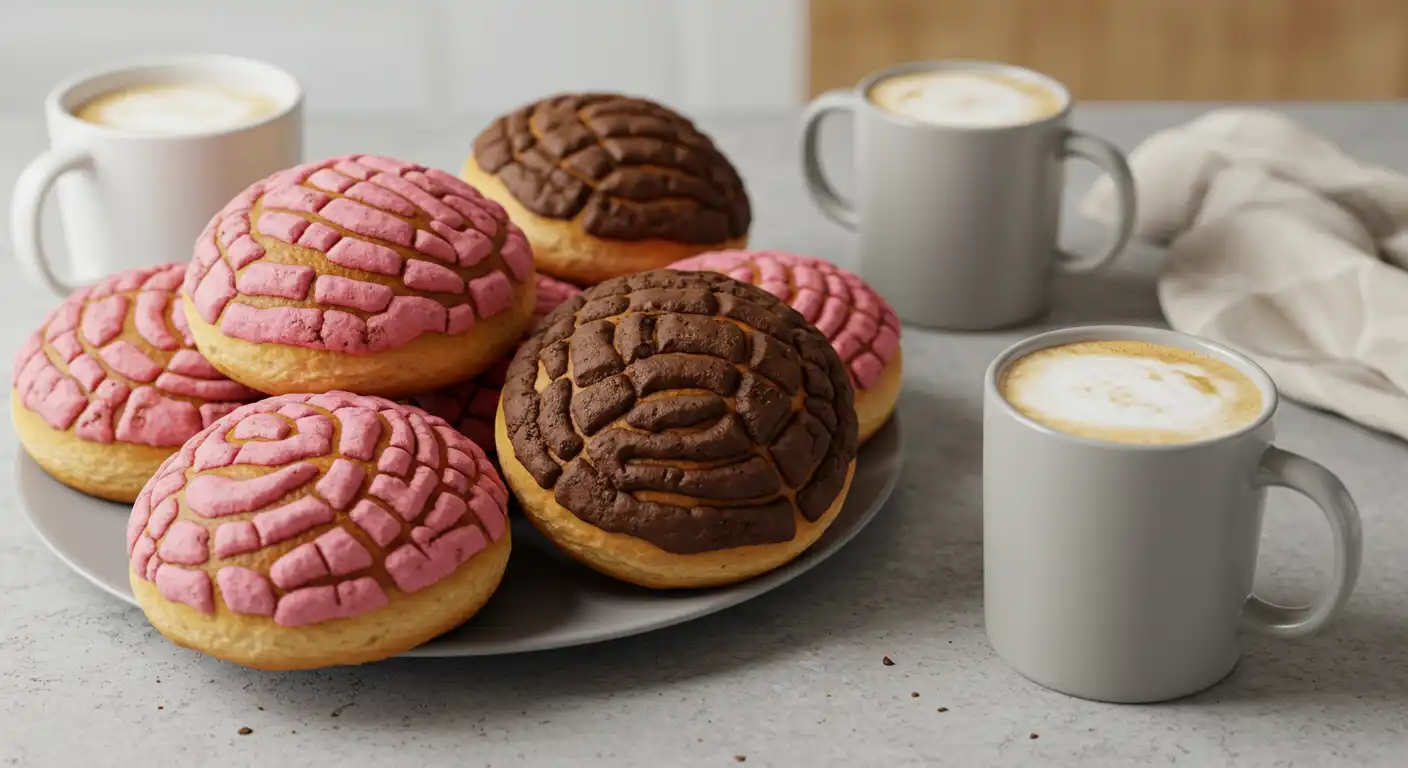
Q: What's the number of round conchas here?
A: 7